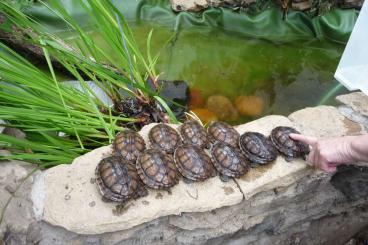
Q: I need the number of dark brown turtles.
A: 10